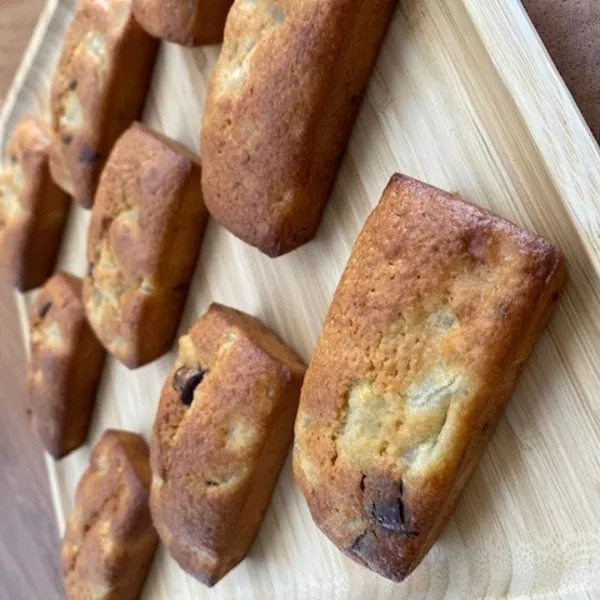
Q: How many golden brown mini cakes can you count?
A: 9